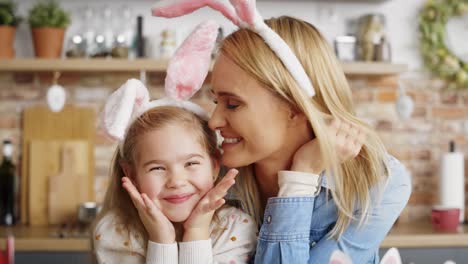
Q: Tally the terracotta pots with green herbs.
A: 2